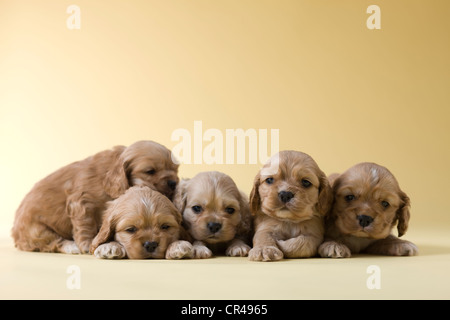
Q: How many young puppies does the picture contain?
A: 5